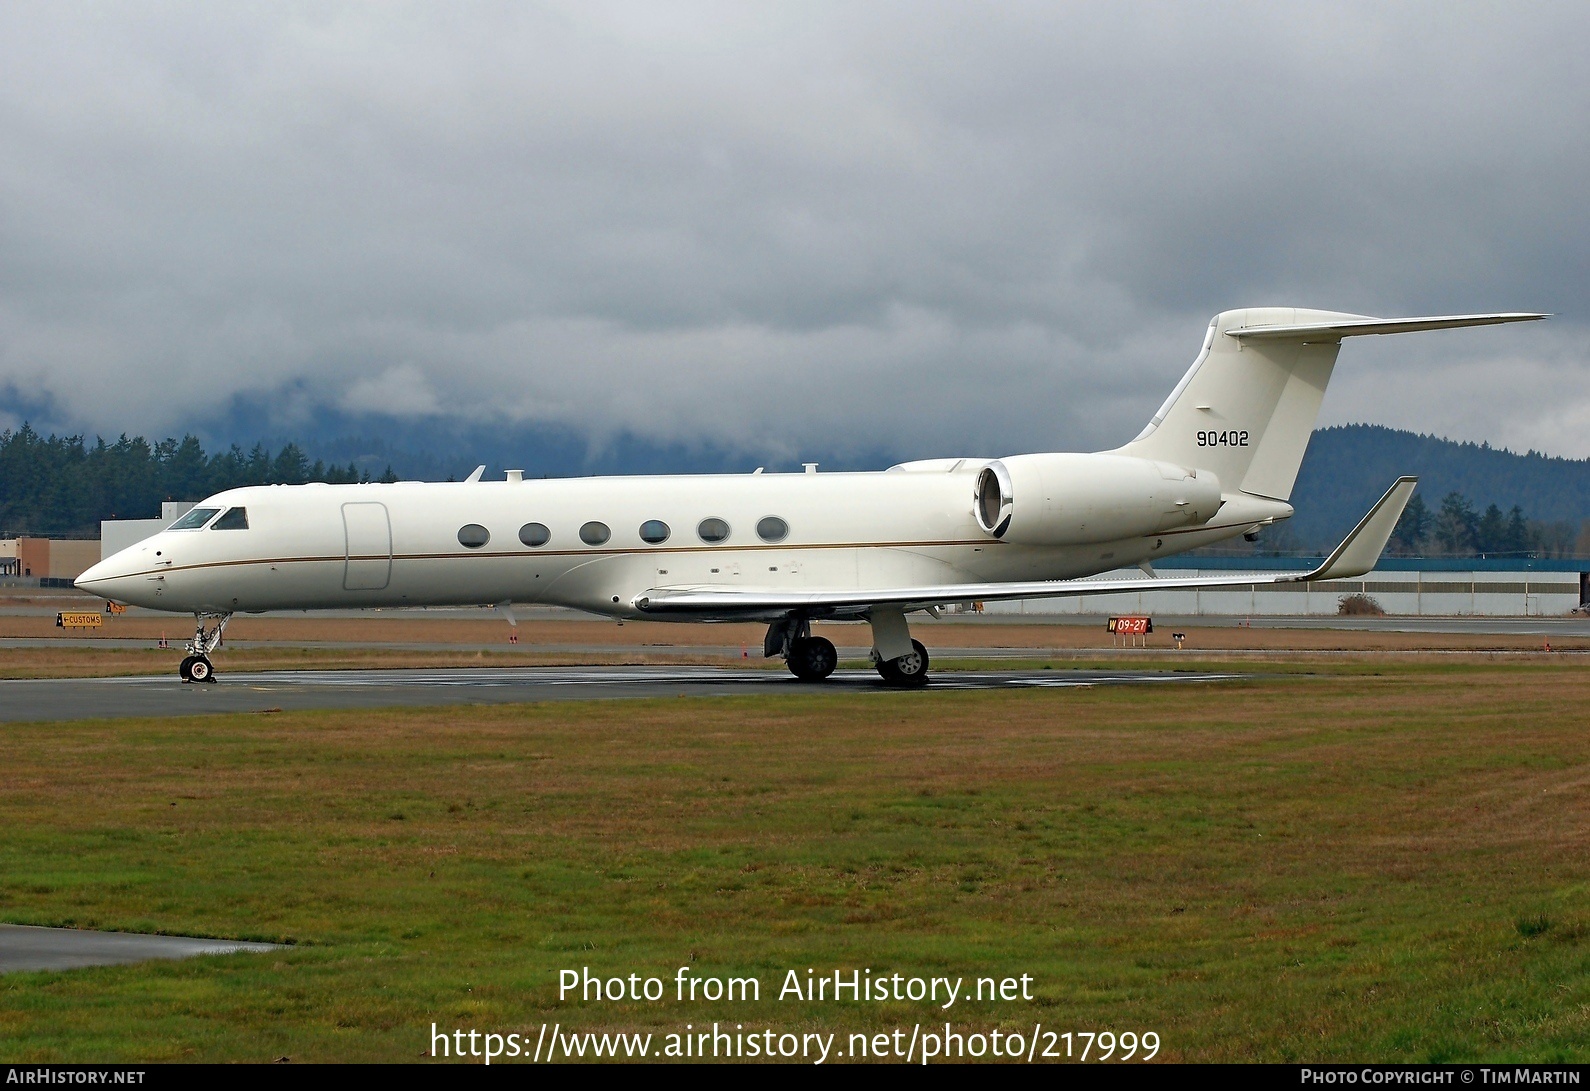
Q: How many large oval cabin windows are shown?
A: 6